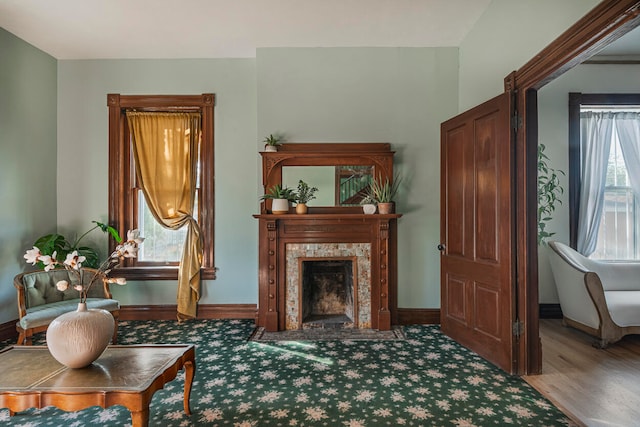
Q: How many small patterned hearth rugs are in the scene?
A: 1